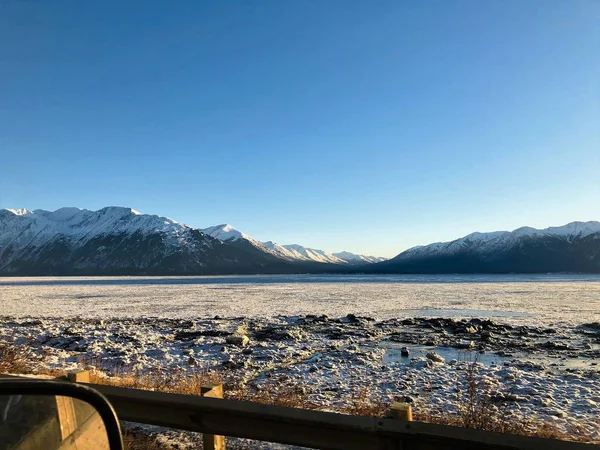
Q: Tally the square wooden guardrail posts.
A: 3